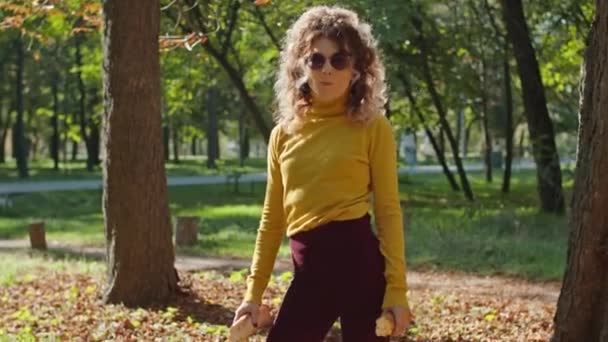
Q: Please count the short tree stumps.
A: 2